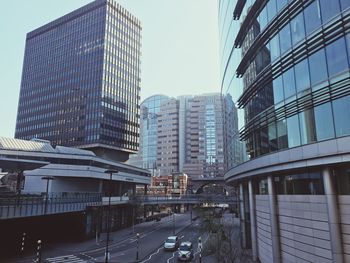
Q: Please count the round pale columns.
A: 4